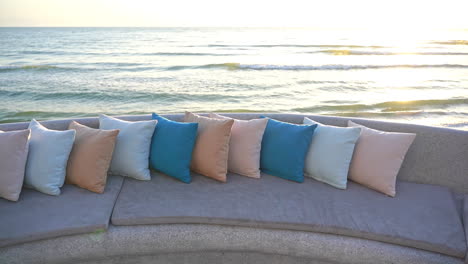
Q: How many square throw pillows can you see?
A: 10